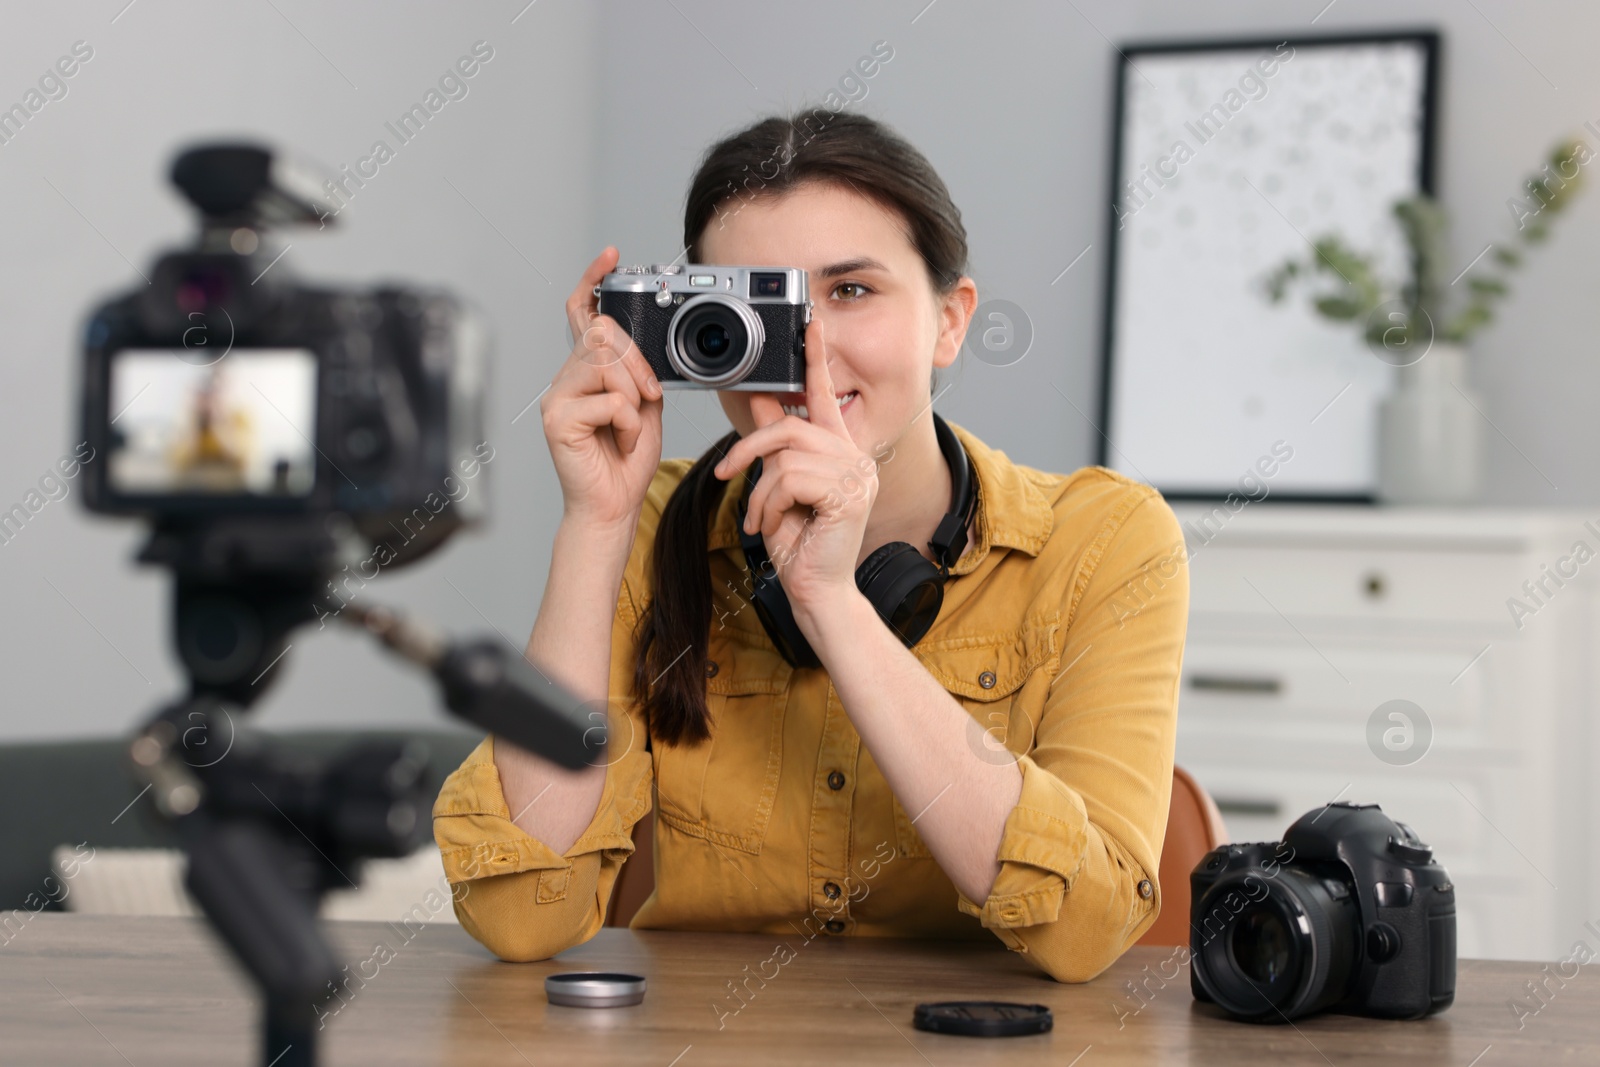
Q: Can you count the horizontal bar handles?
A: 2